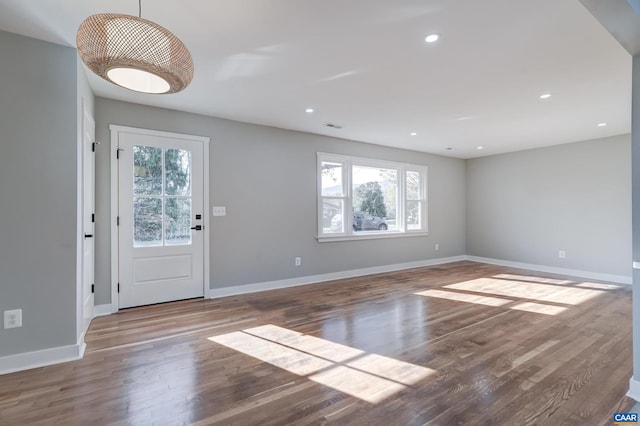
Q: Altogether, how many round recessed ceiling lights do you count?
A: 6